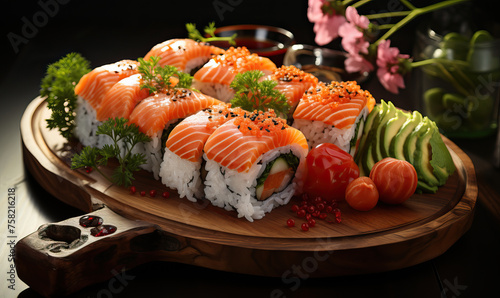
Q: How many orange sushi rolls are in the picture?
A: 9